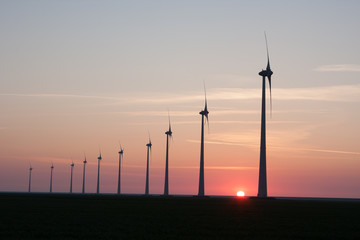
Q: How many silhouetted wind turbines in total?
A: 10